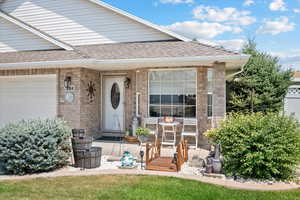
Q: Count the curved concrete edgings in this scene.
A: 1